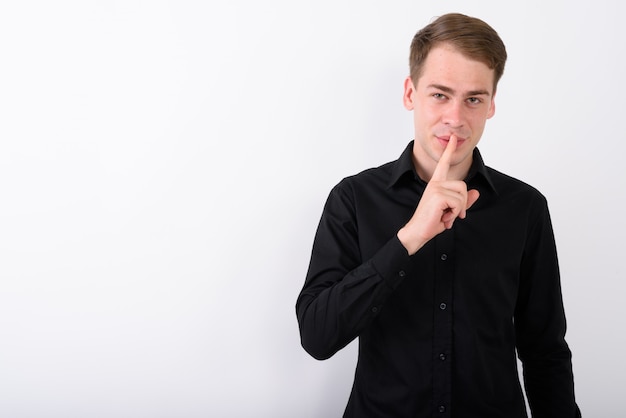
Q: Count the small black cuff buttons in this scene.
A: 2